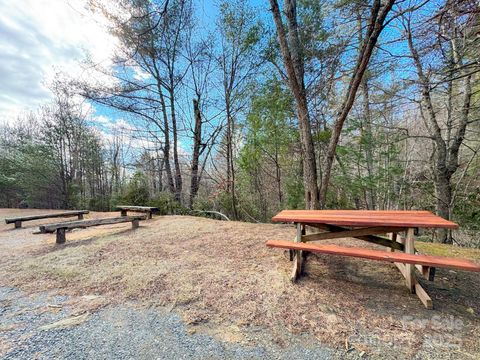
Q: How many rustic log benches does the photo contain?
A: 3